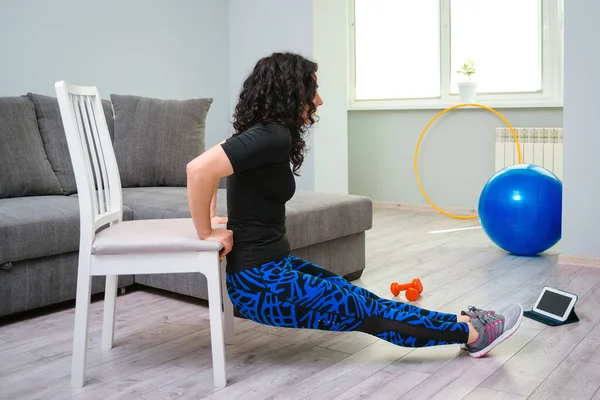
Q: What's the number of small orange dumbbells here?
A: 2